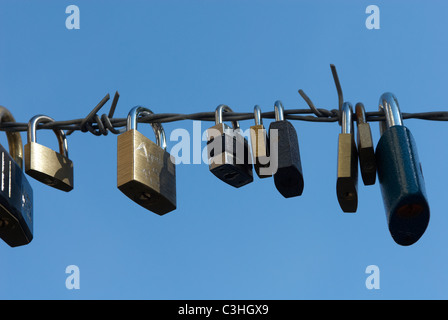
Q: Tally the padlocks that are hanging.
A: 9